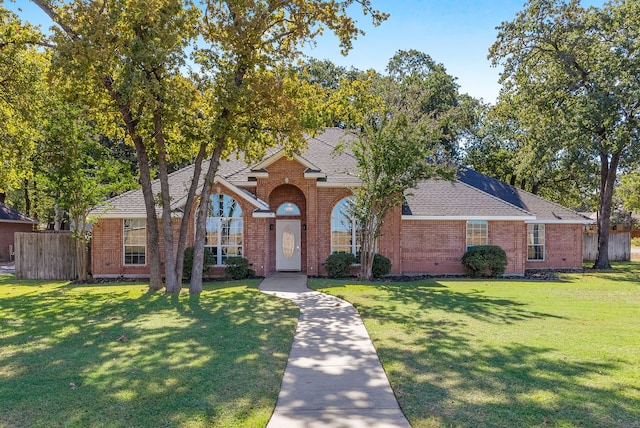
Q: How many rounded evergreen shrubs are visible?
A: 5